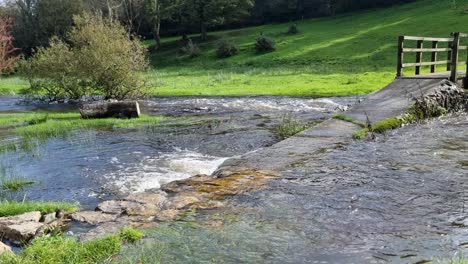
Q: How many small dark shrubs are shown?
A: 4